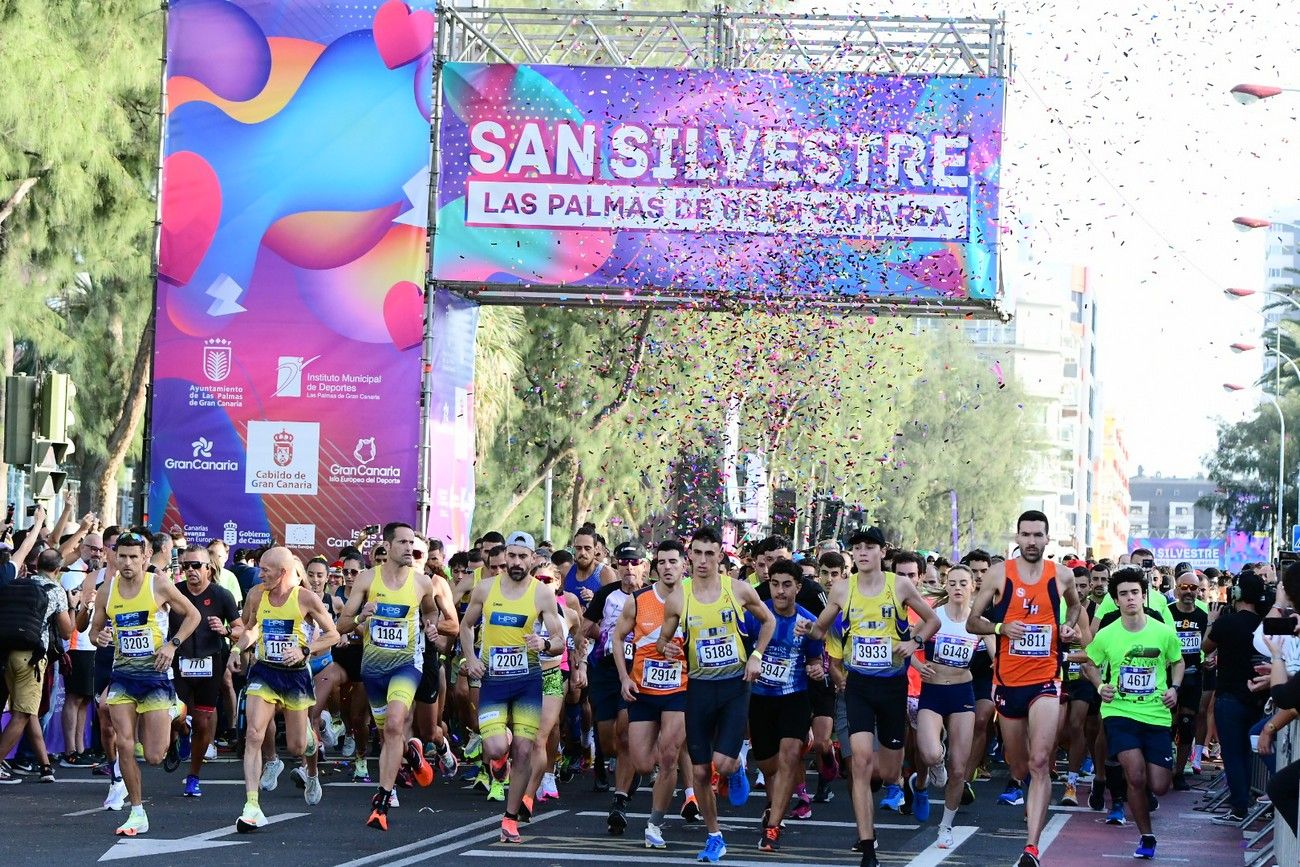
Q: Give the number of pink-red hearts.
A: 3